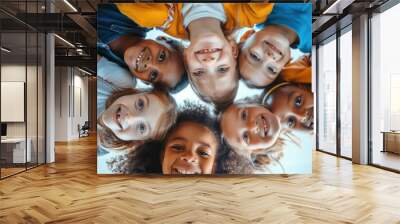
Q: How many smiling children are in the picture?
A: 7